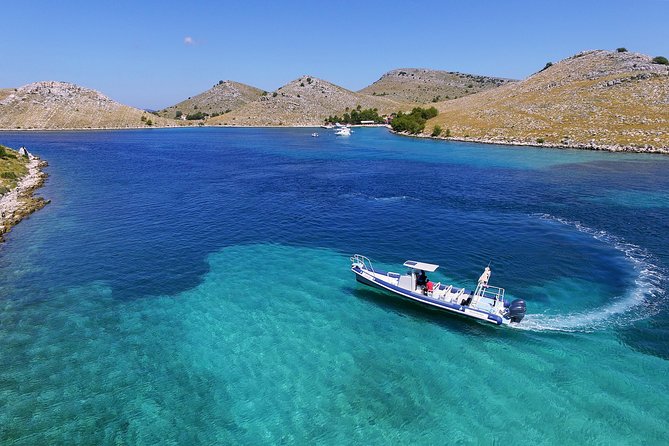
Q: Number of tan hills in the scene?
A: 5